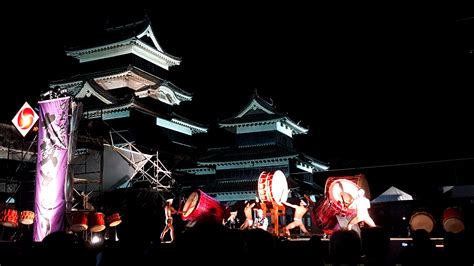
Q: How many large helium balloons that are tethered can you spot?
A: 0